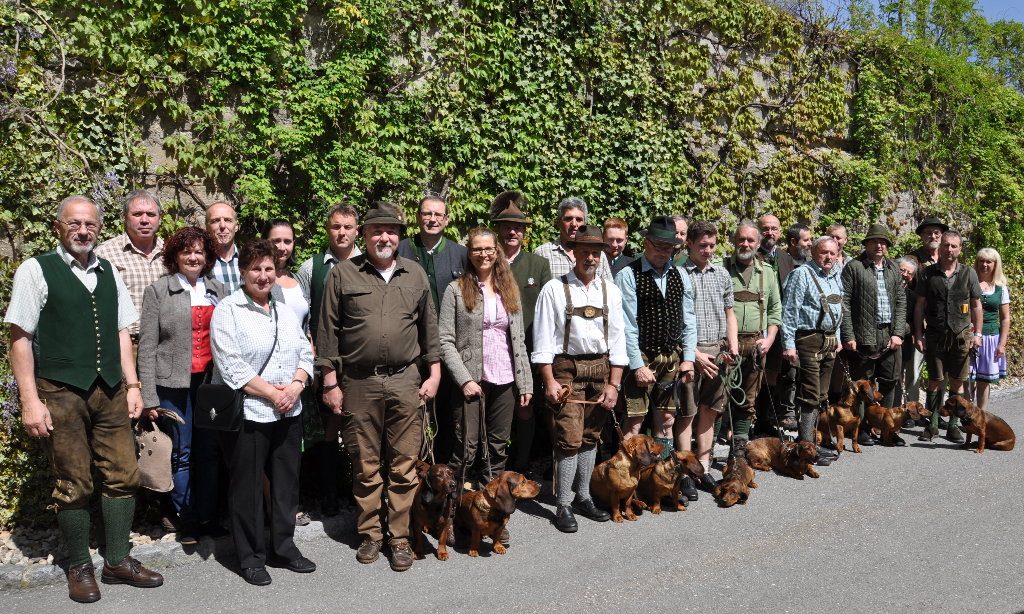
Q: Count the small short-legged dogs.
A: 9